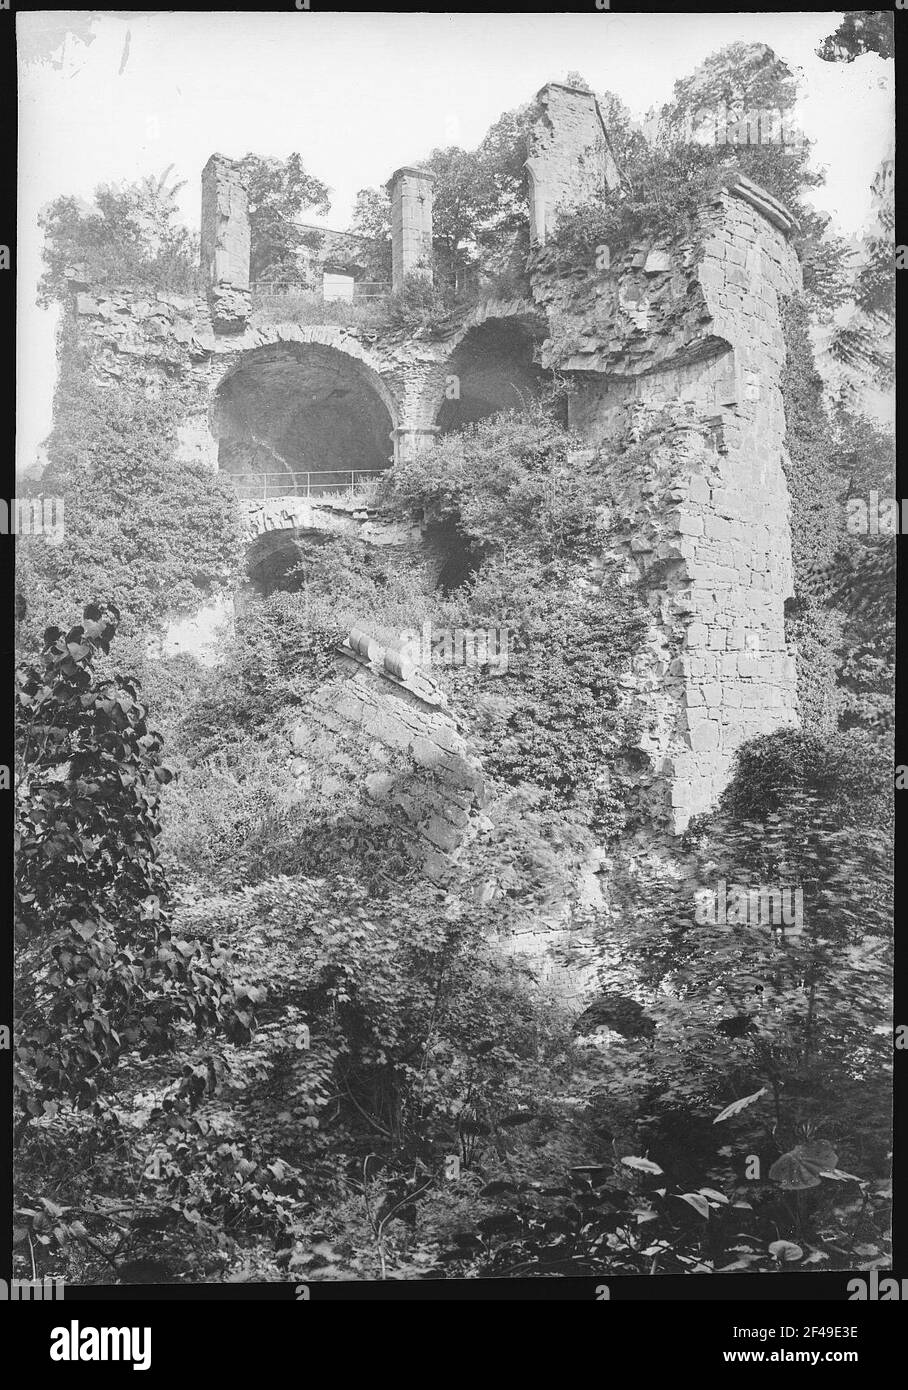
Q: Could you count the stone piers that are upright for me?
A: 3